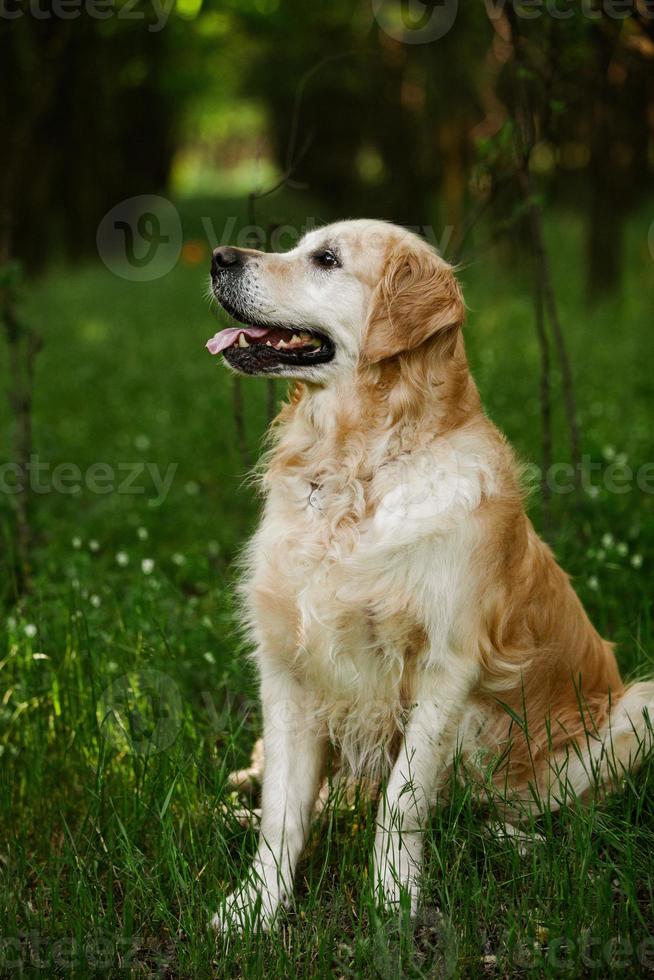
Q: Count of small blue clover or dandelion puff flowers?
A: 0